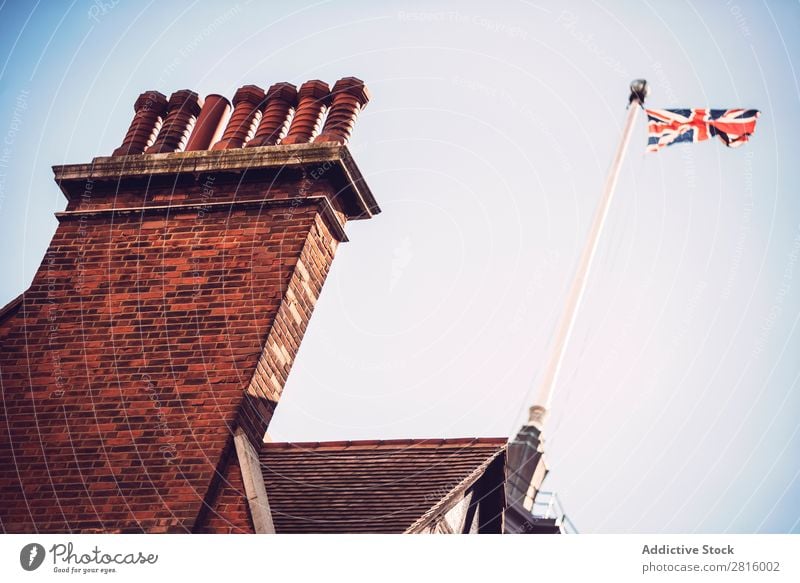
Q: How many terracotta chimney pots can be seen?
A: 7